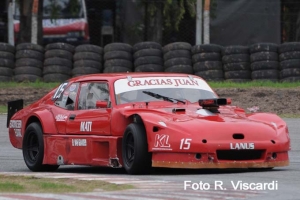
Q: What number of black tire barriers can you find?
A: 11